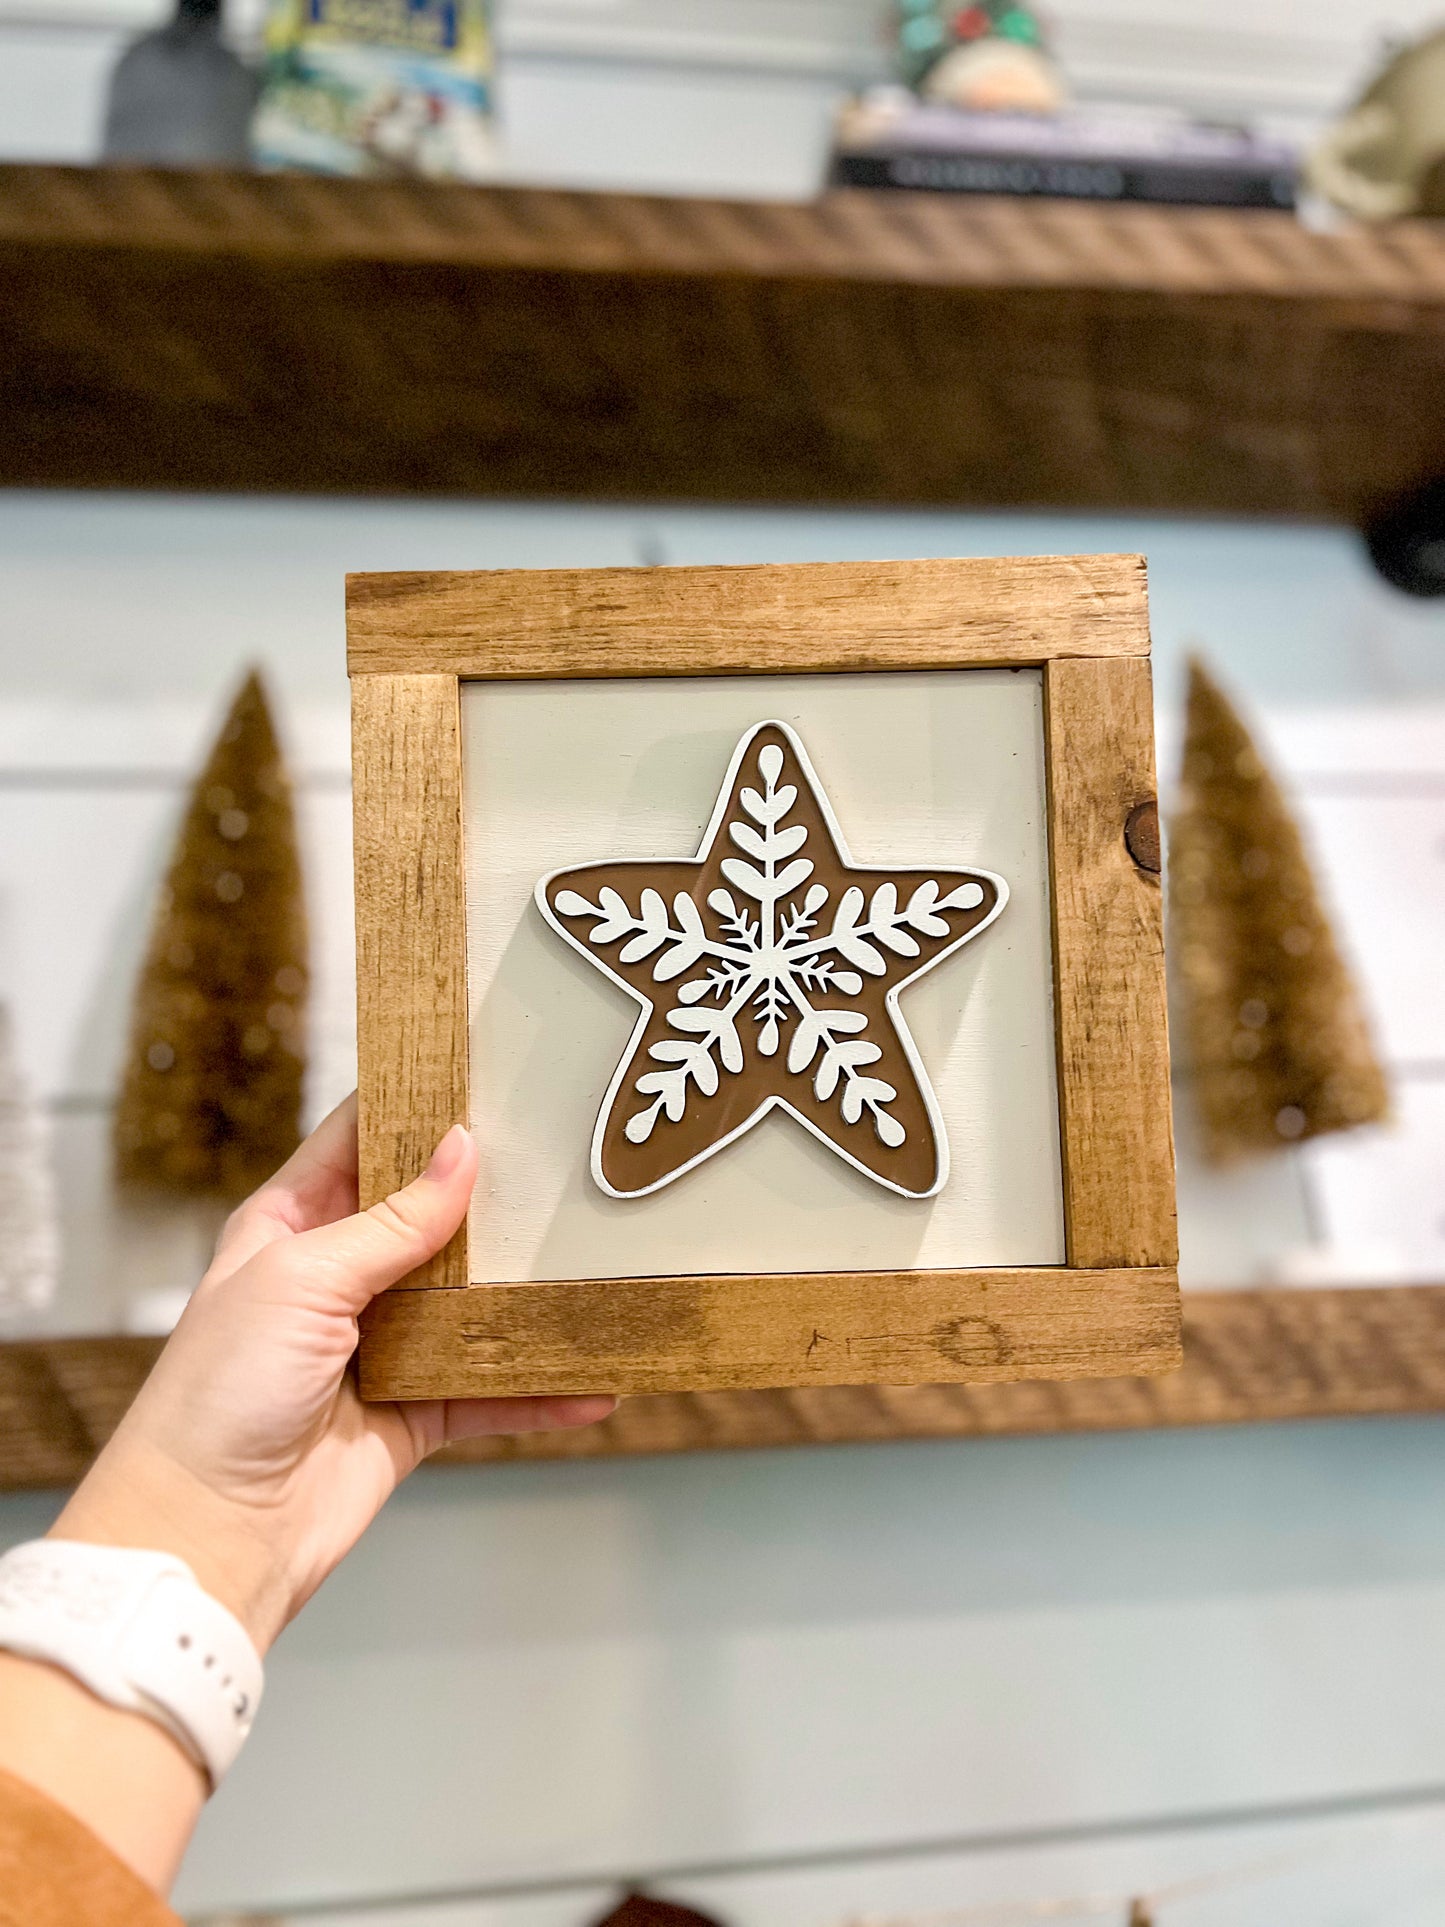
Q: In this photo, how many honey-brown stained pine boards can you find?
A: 4